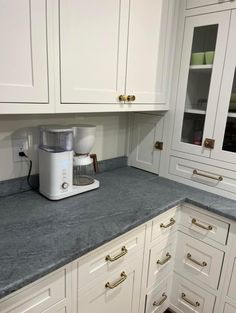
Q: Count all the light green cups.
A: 2